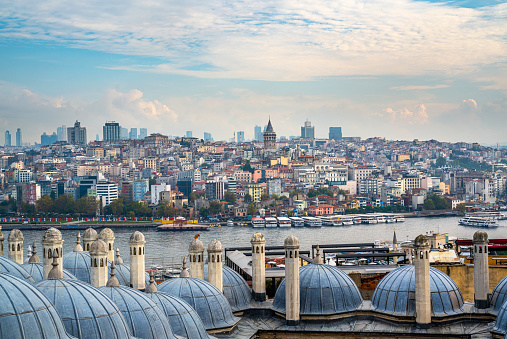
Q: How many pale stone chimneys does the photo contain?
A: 13